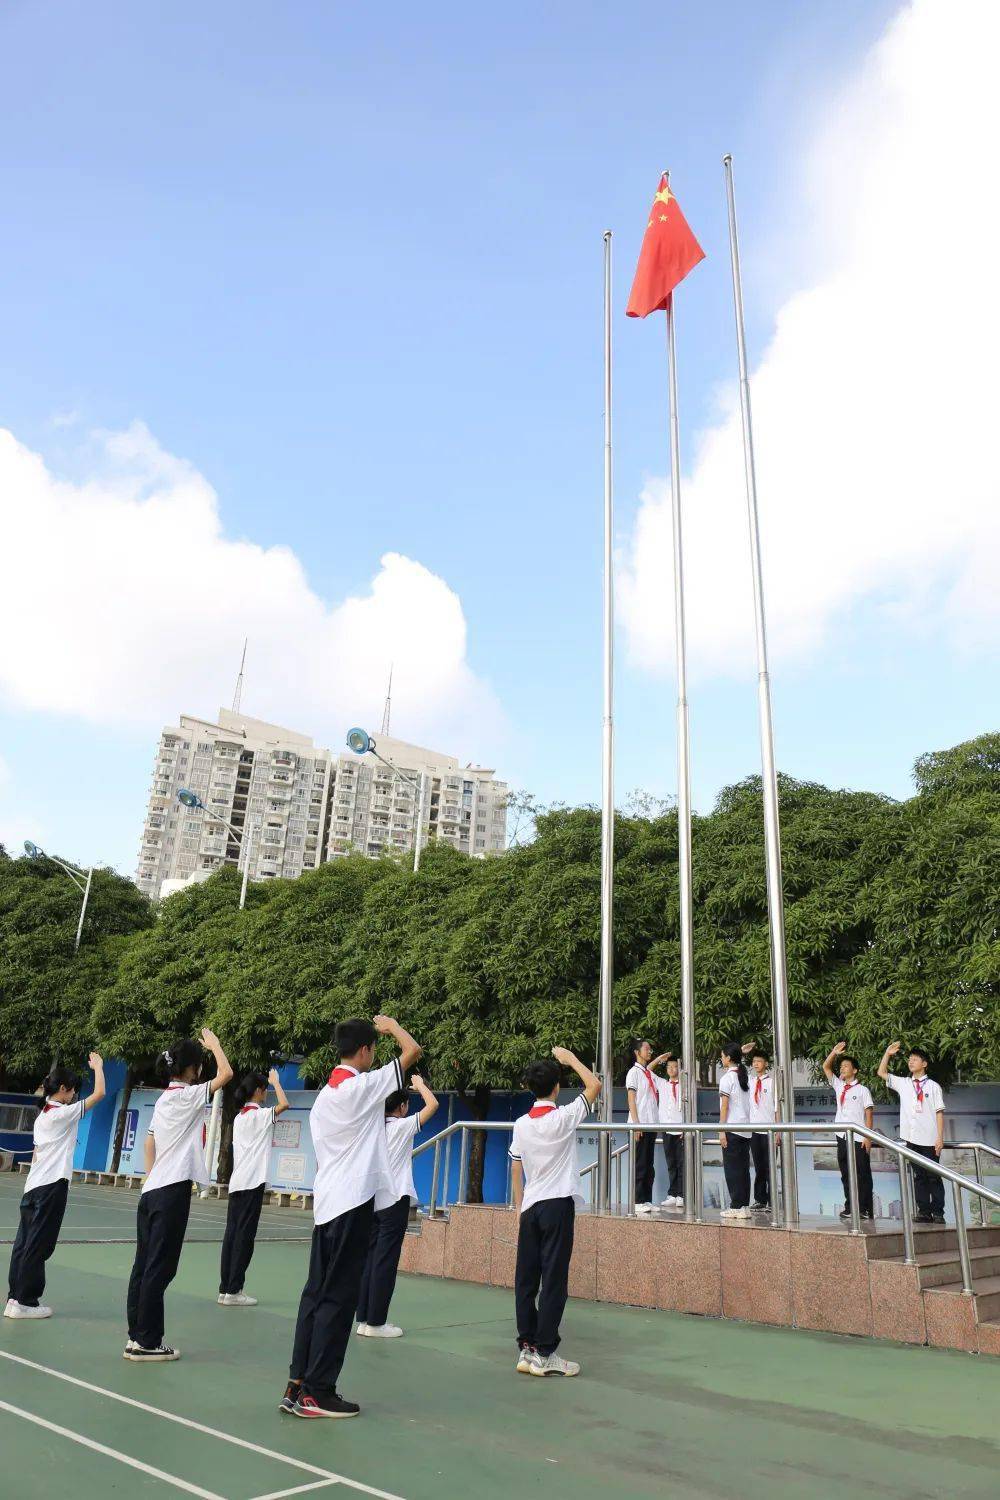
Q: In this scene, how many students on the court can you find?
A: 6